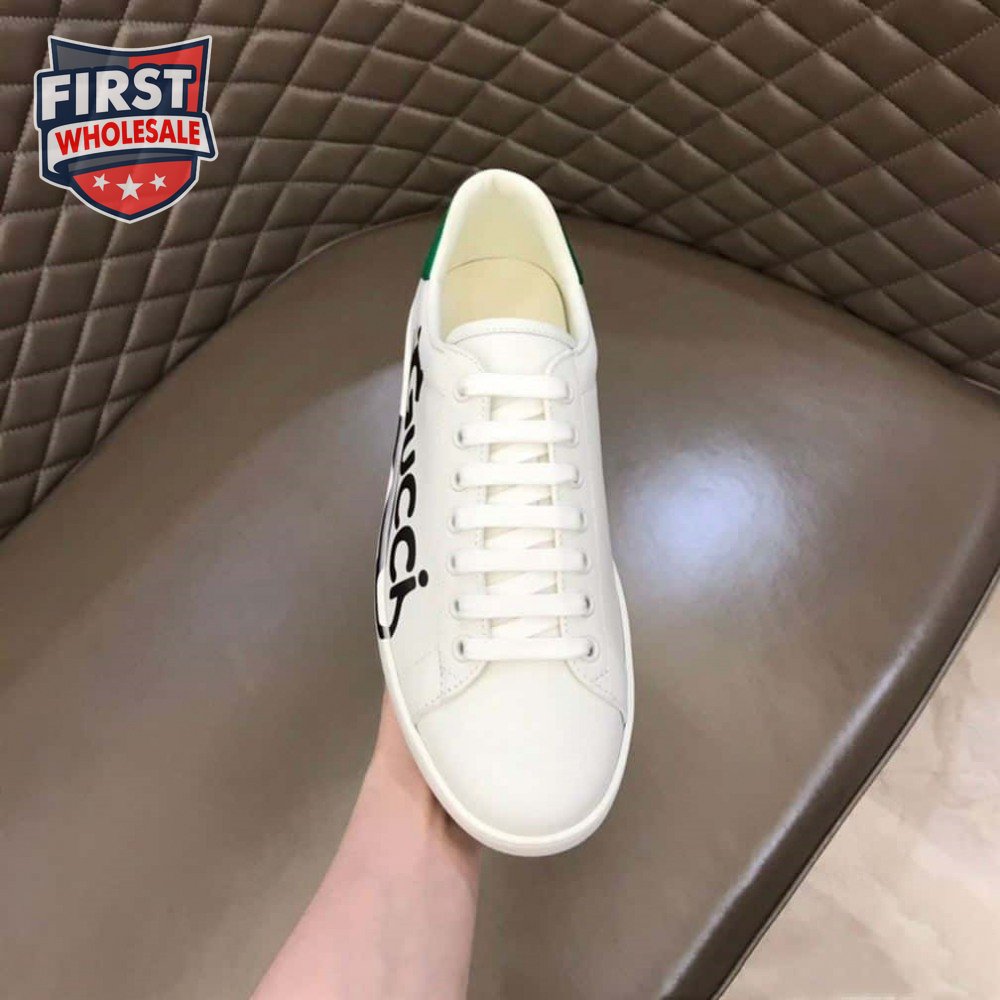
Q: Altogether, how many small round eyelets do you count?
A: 14